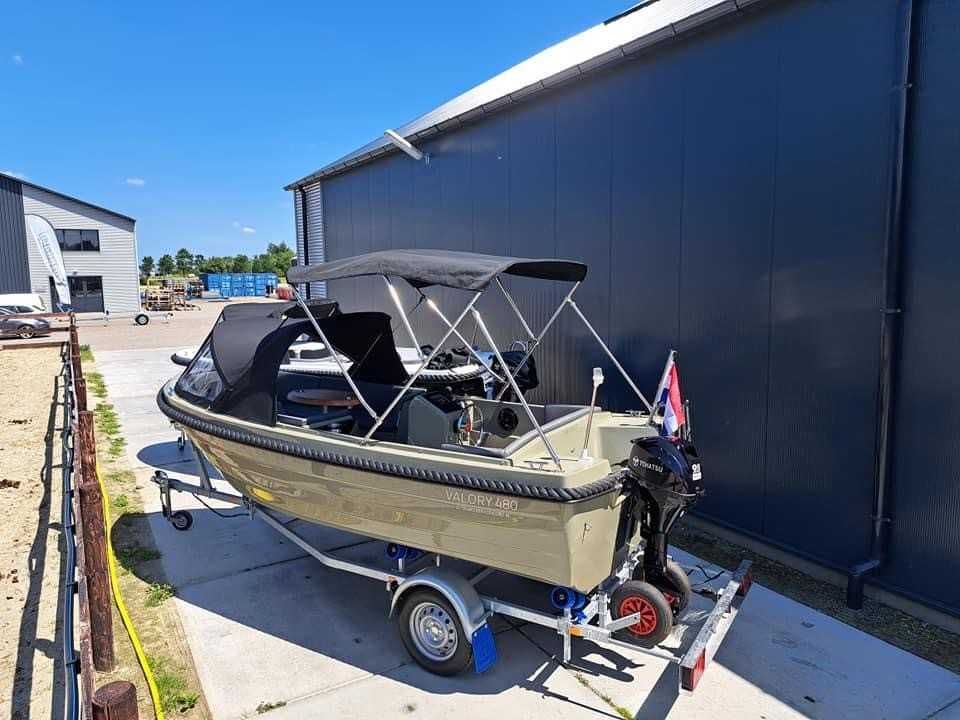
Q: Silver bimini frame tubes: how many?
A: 8